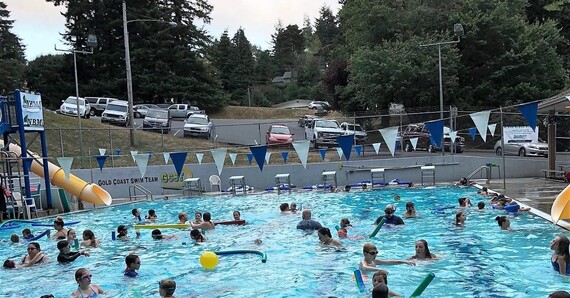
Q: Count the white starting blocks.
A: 6